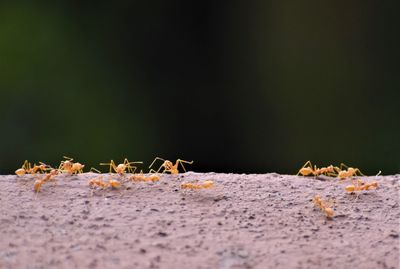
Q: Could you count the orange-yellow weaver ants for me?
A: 12